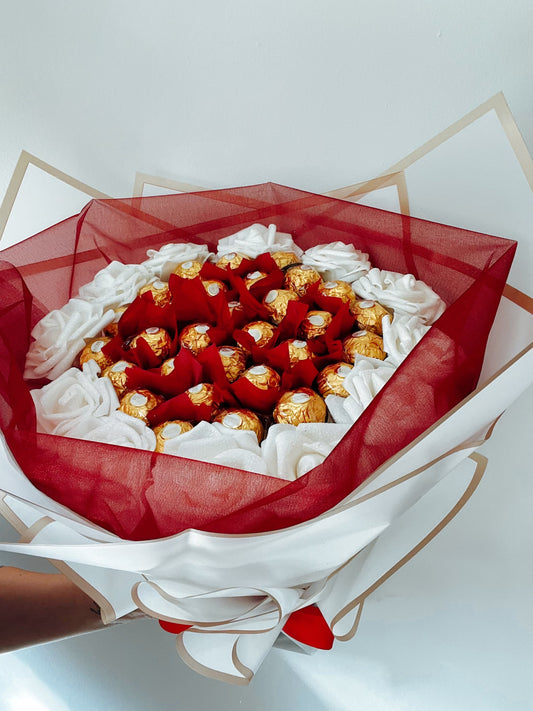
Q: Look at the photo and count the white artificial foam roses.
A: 12